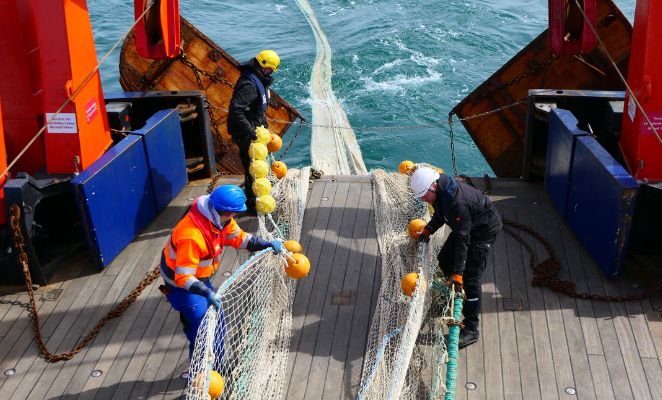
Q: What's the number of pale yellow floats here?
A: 5